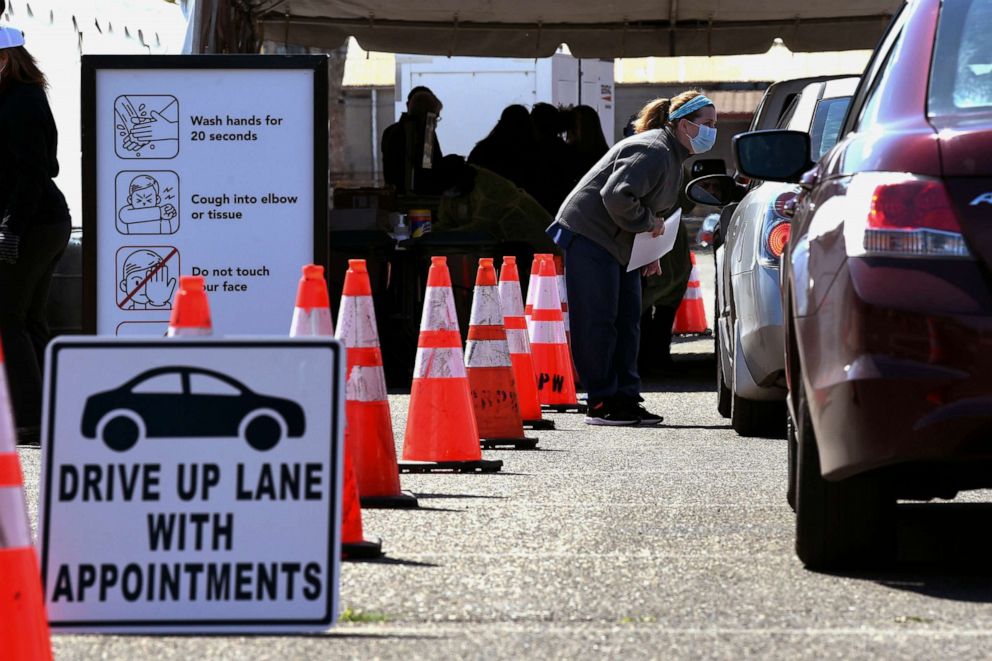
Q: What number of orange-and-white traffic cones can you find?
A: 11